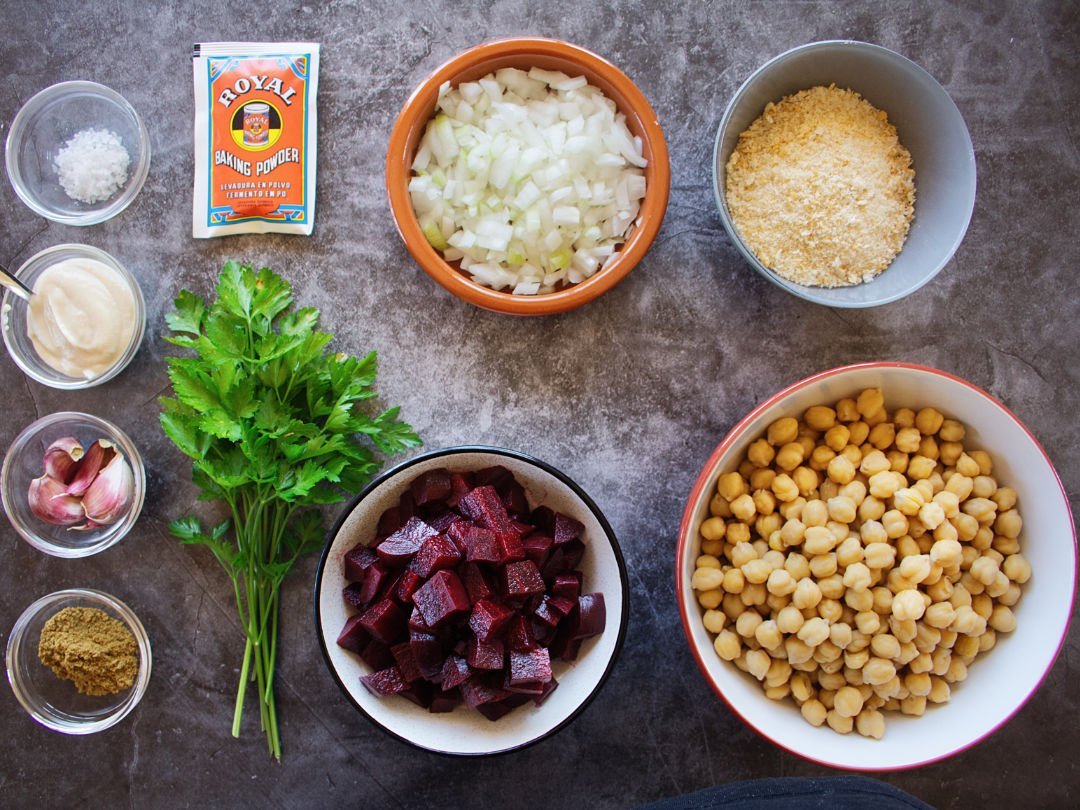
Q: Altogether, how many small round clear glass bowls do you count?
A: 4